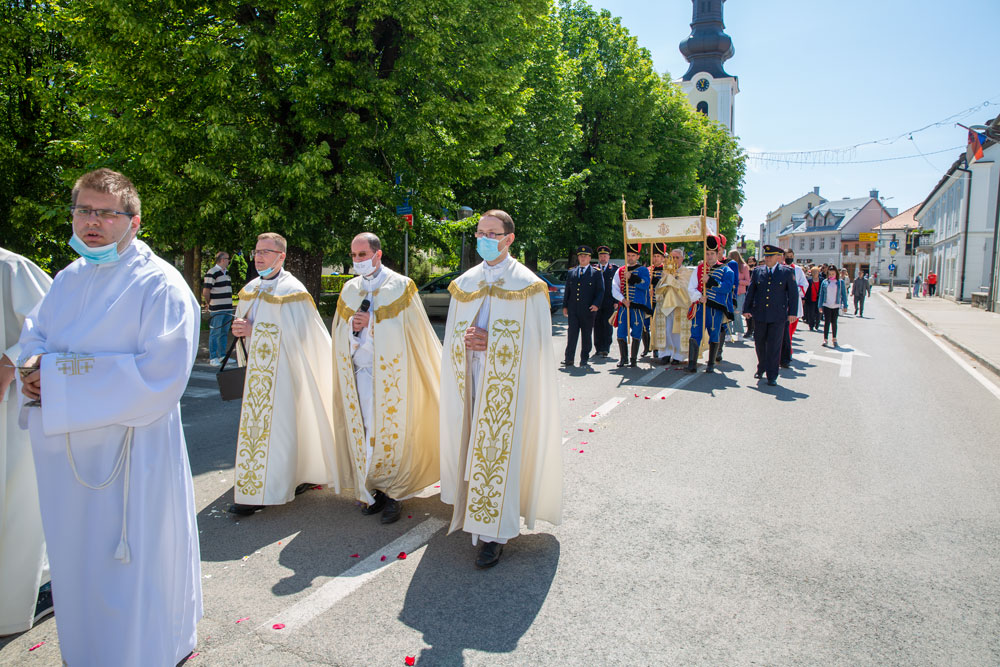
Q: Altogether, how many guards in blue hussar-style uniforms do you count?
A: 4